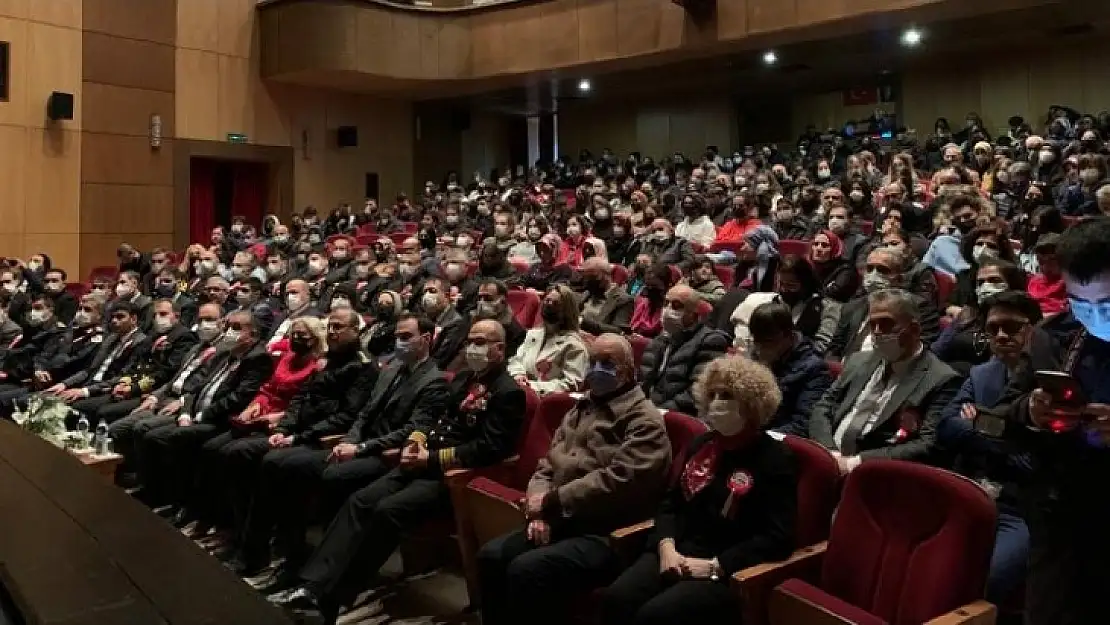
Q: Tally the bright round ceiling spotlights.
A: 3